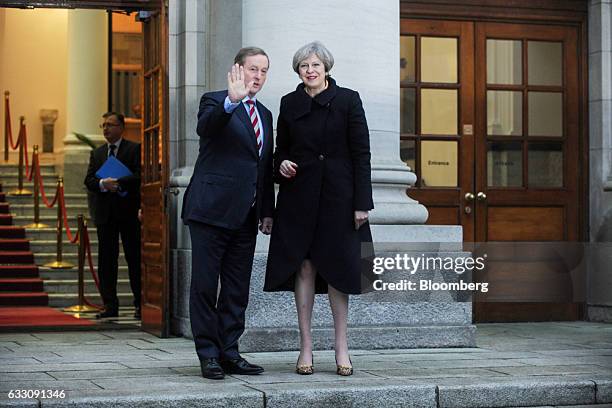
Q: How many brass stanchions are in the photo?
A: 5